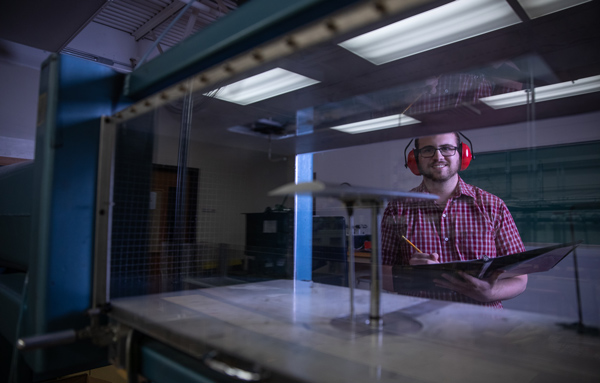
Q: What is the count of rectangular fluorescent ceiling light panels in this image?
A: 5